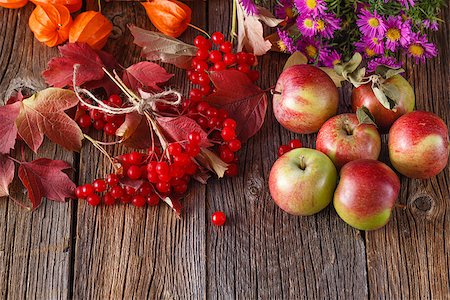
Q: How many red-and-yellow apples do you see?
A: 6